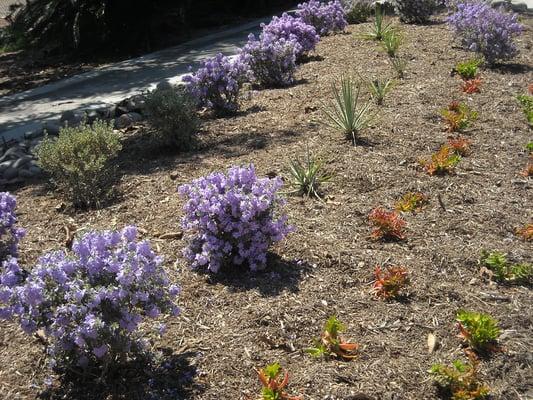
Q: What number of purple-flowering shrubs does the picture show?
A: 8